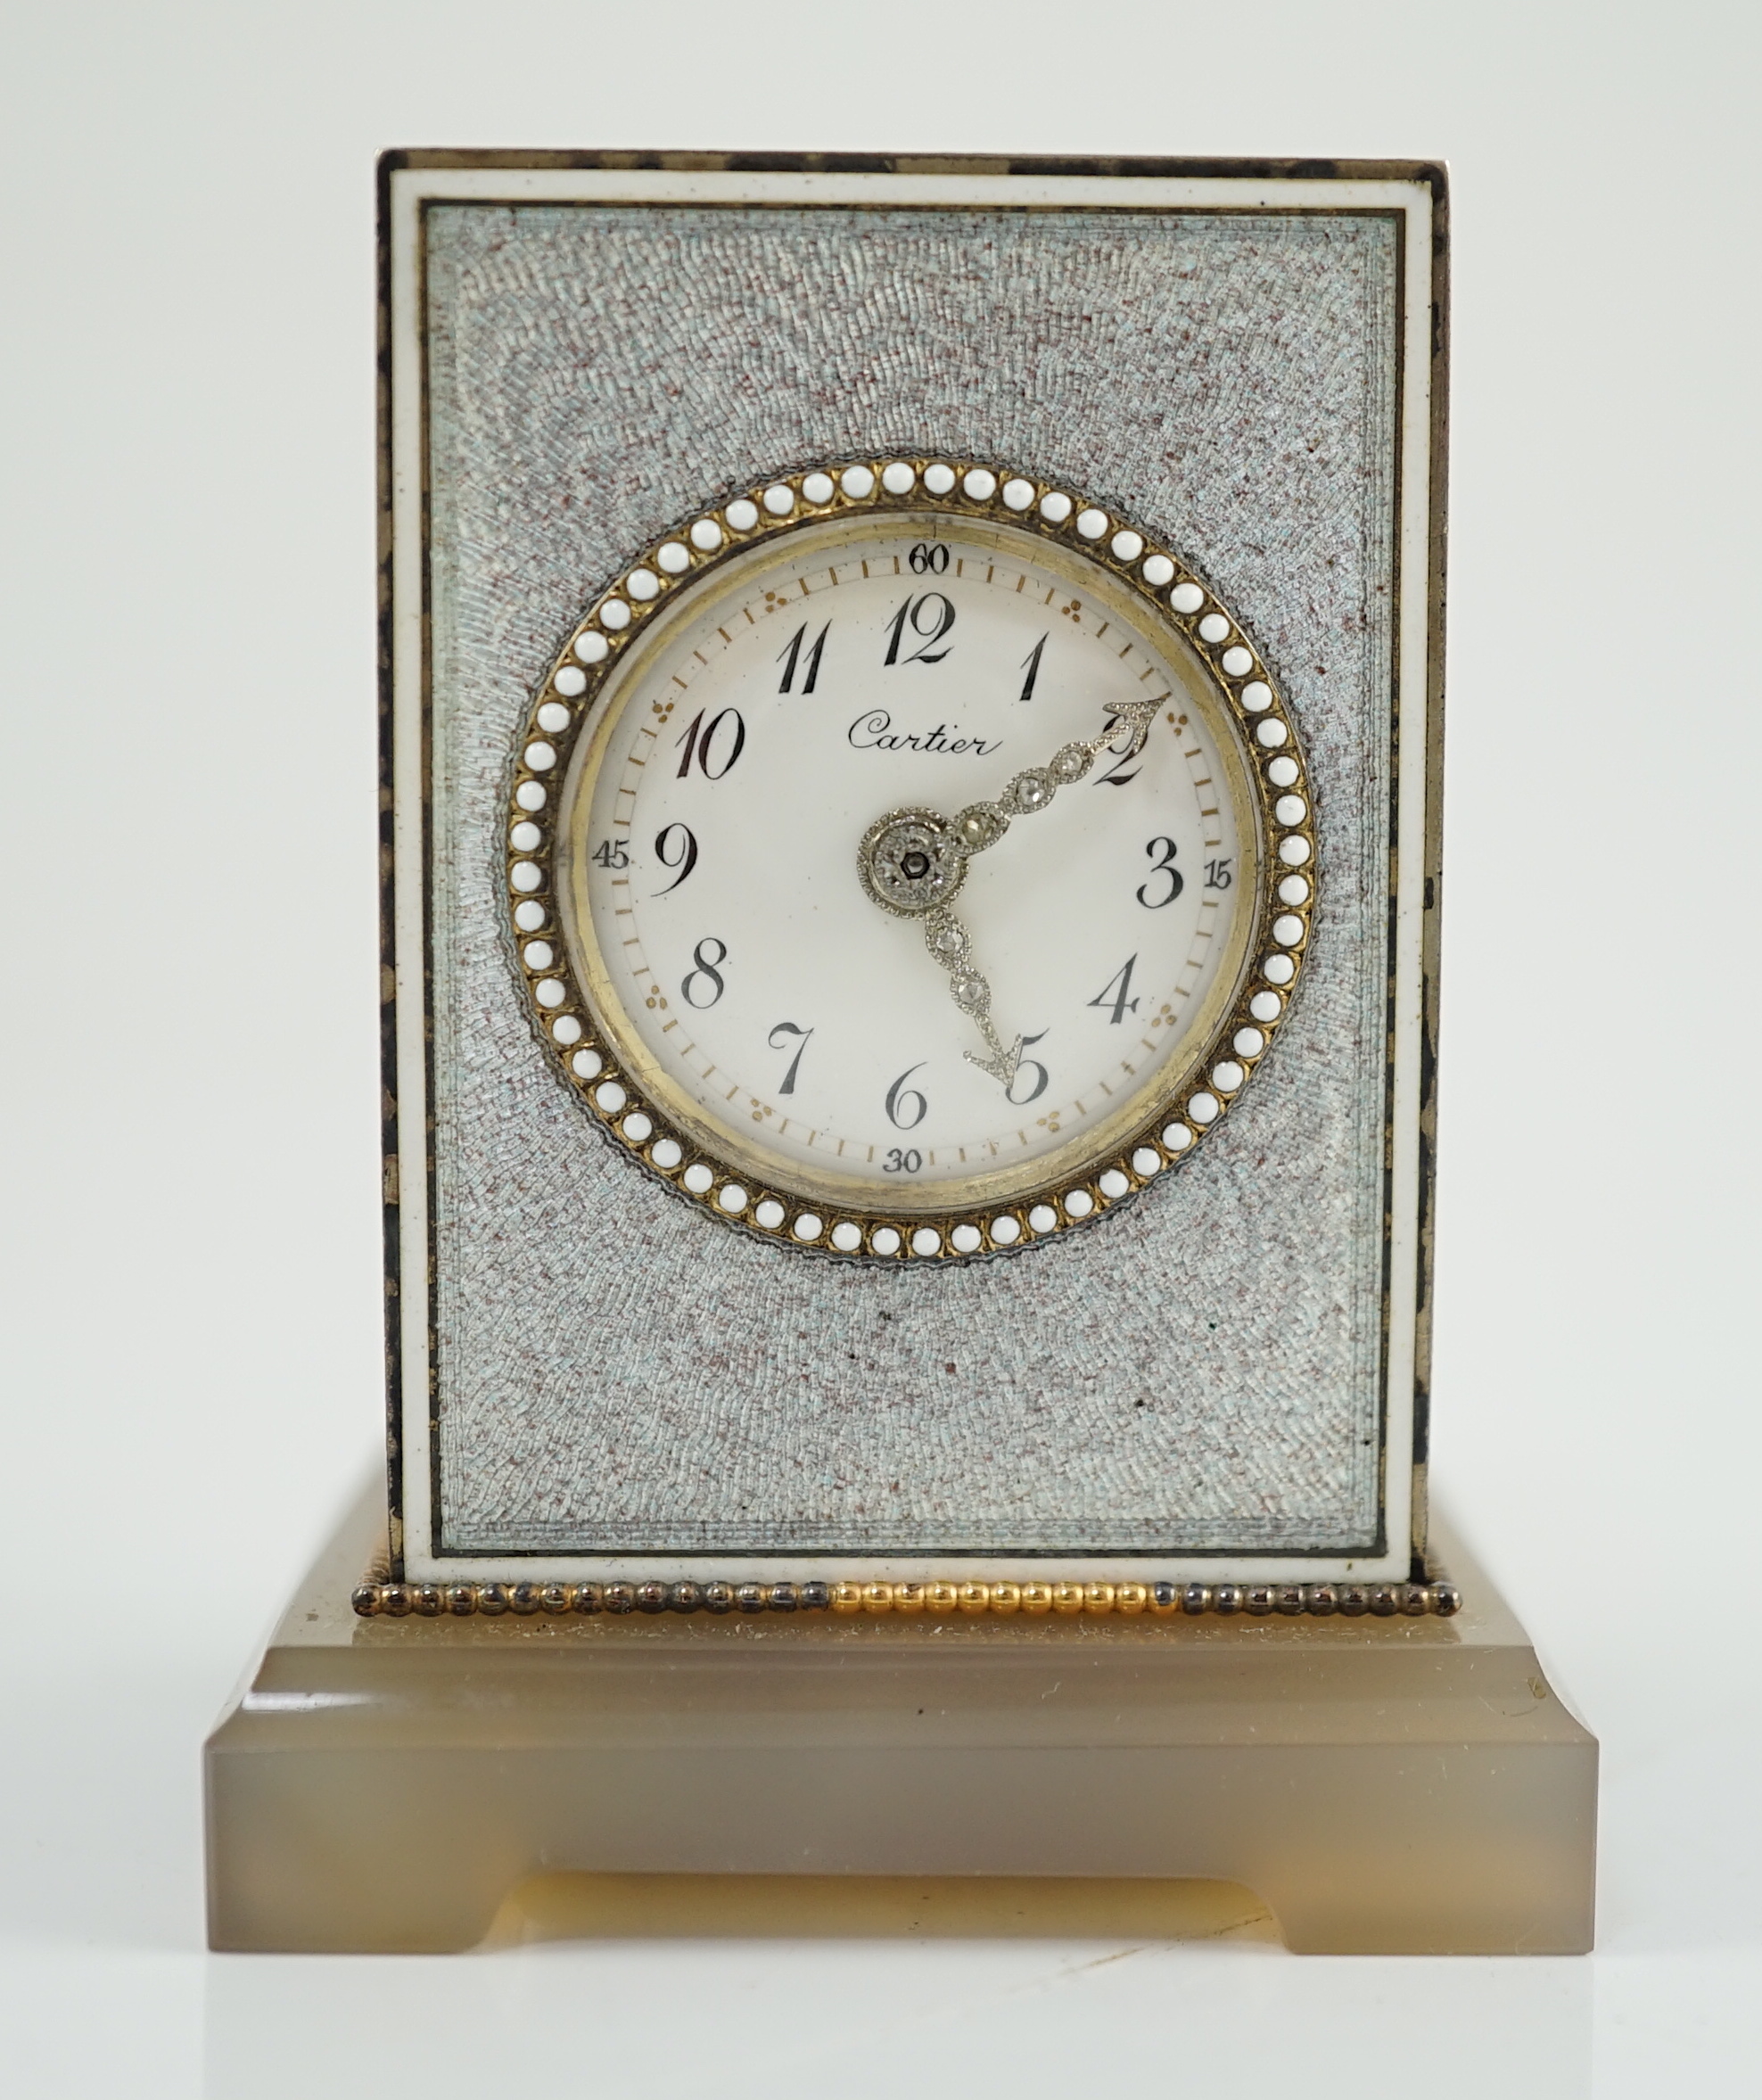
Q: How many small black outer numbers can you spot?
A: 4